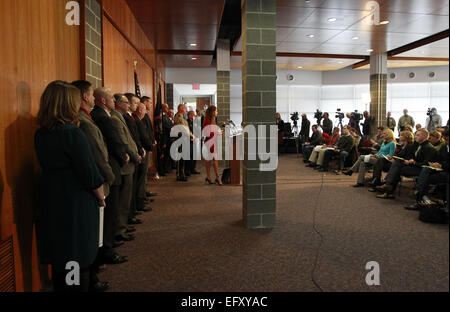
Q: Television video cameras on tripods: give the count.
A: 5